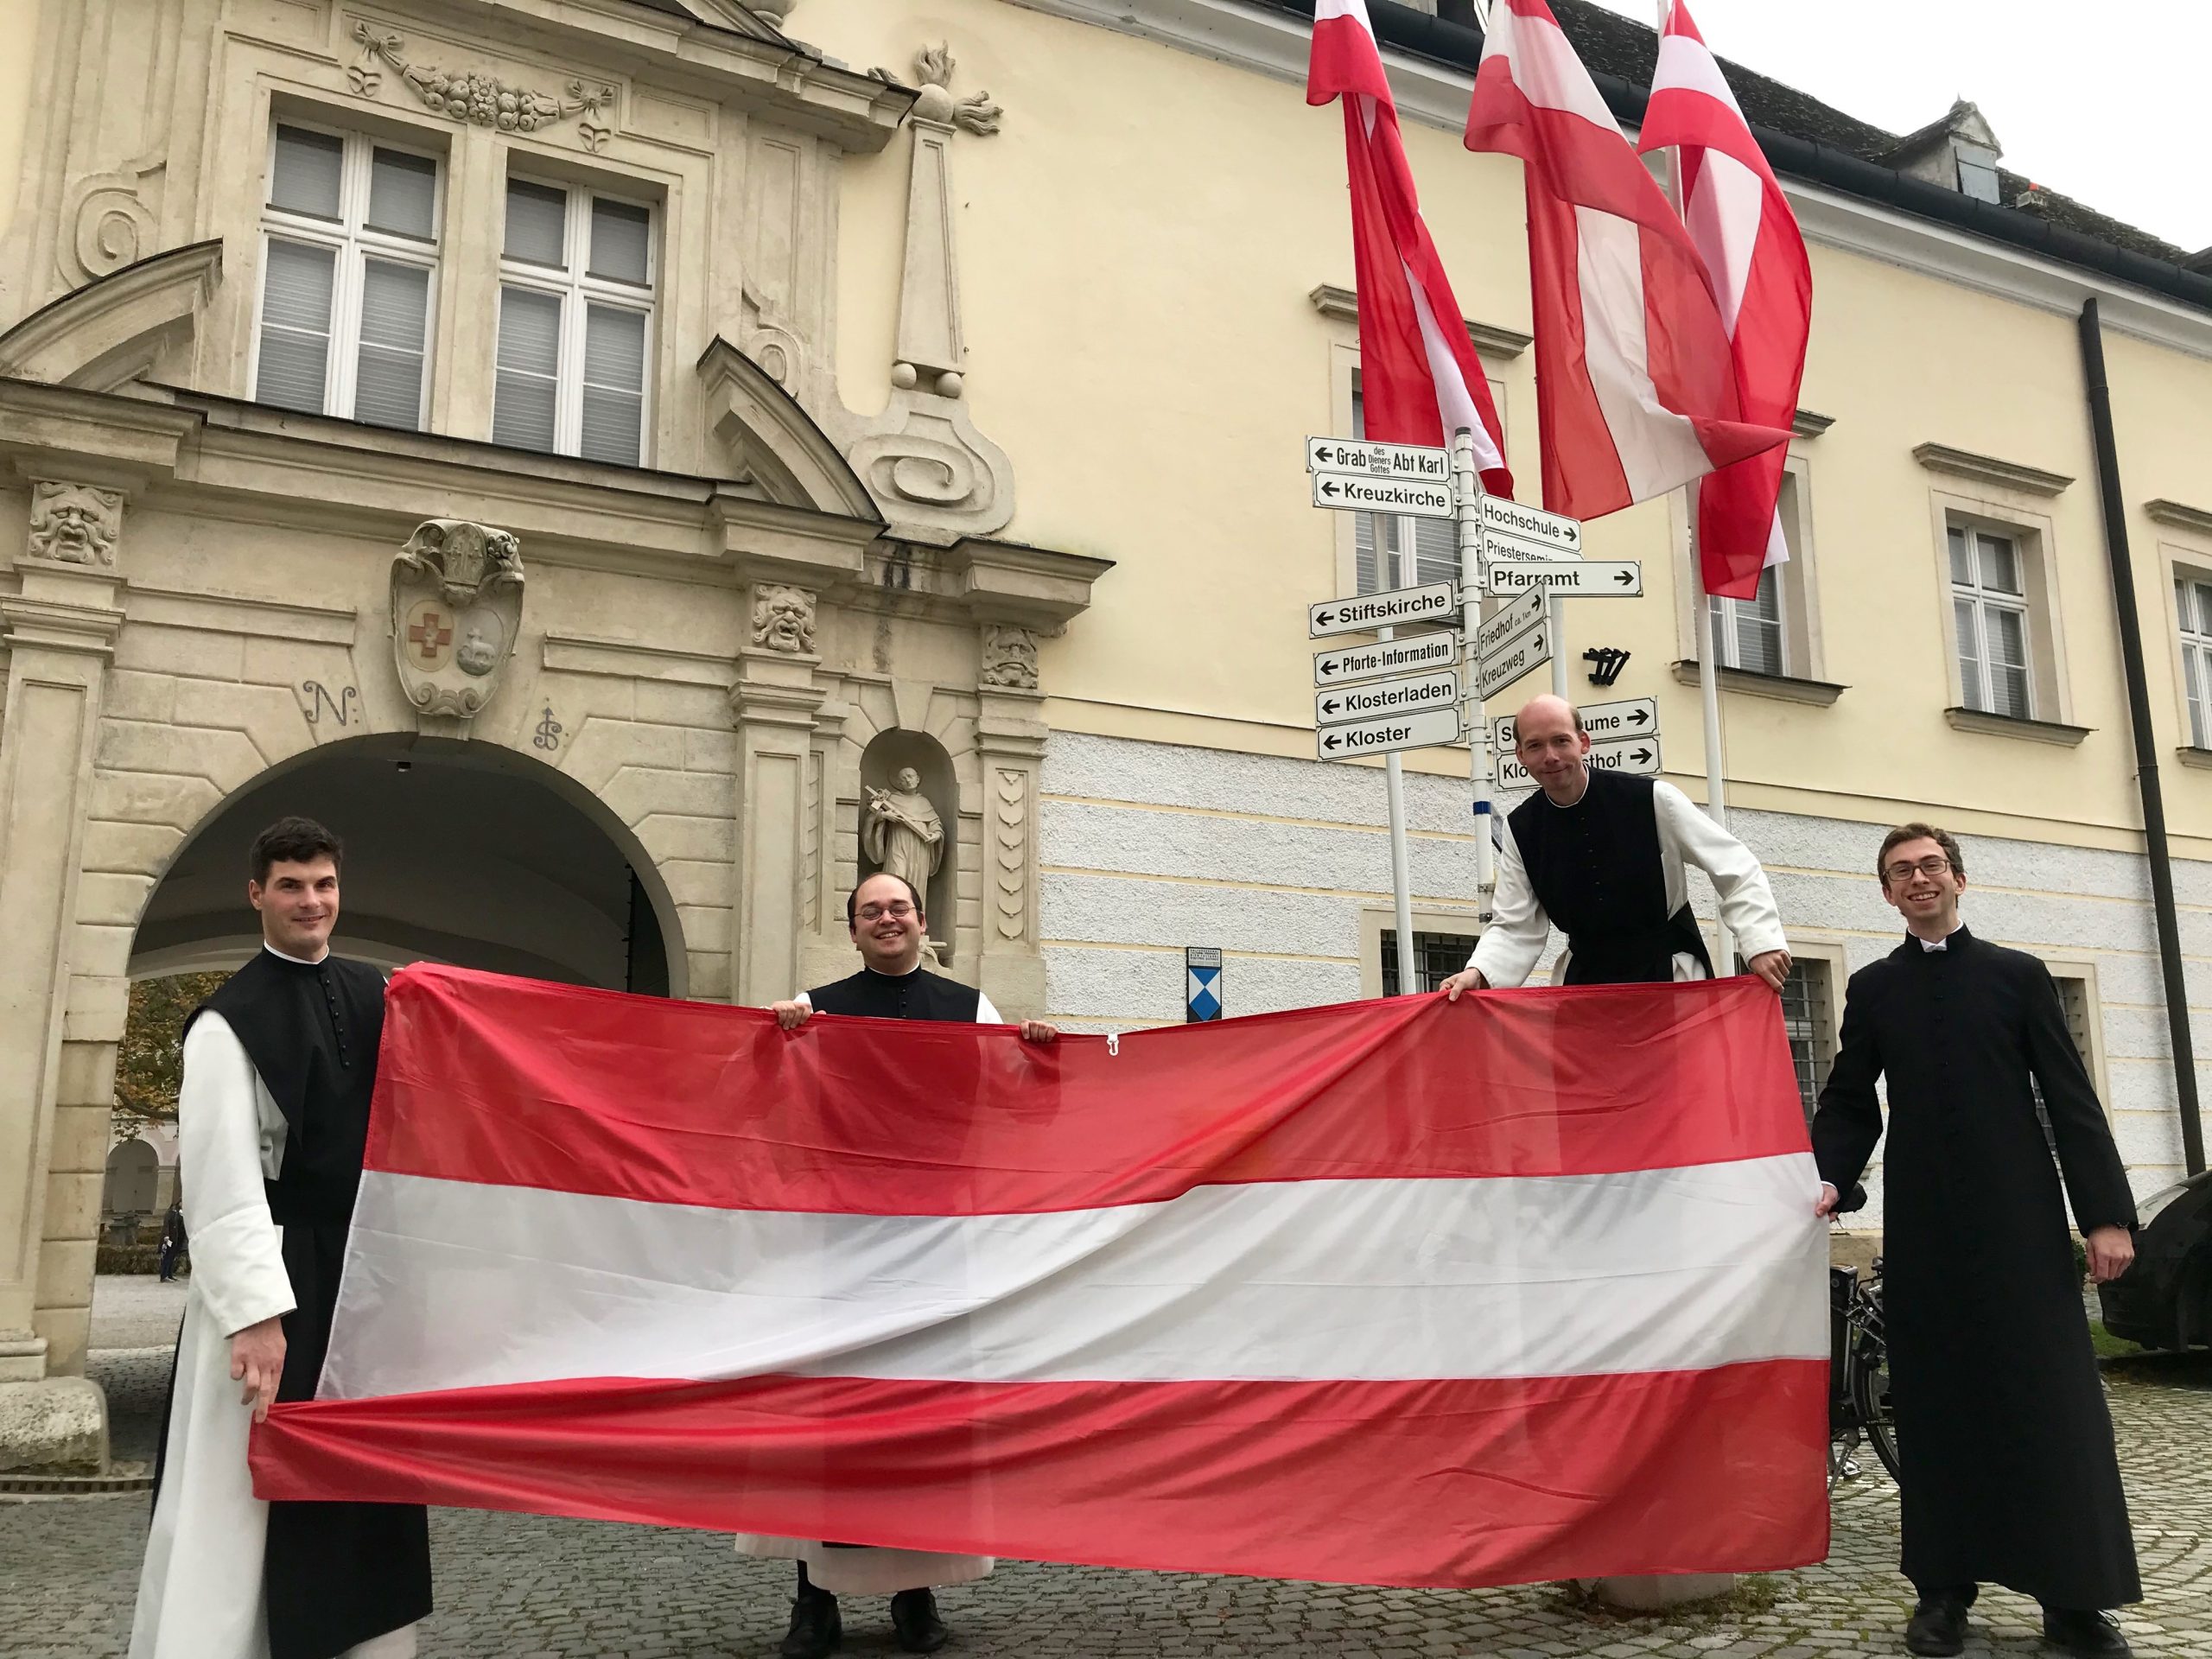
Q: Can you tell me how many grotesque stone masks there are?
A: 3